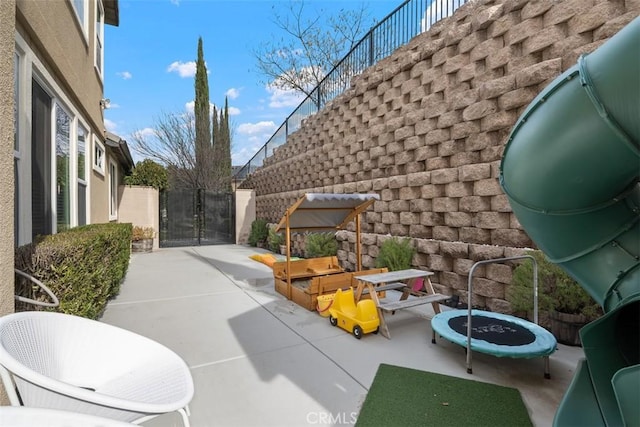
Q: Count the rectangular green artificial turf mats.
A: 1